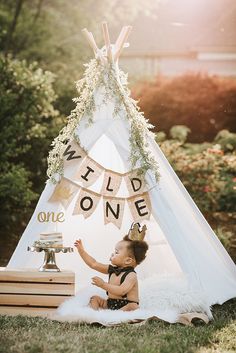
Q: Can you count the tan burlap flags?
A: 8